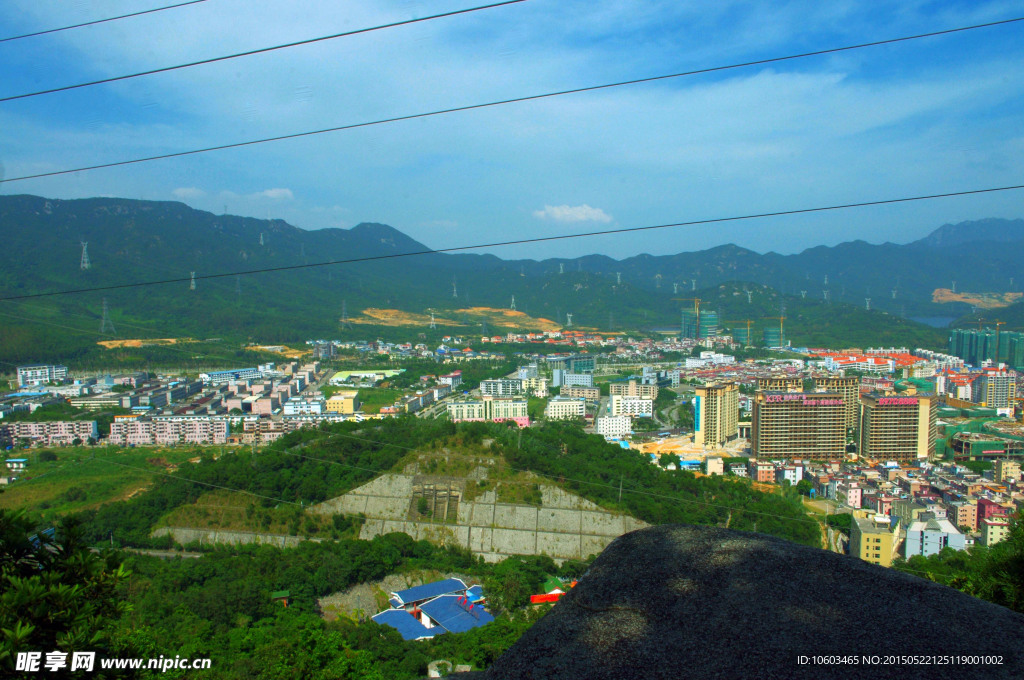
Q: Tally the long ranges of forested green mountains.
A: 1